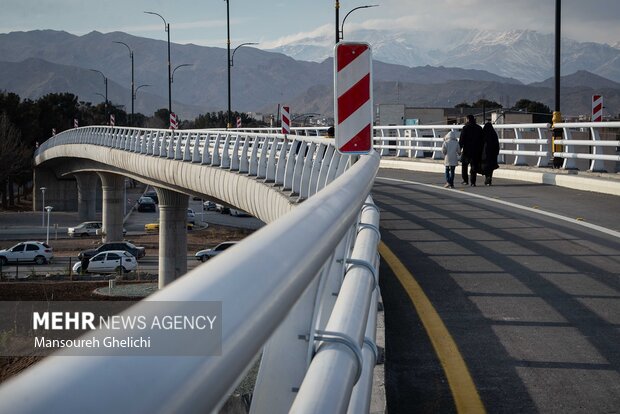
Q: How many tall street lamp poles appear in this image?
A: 6